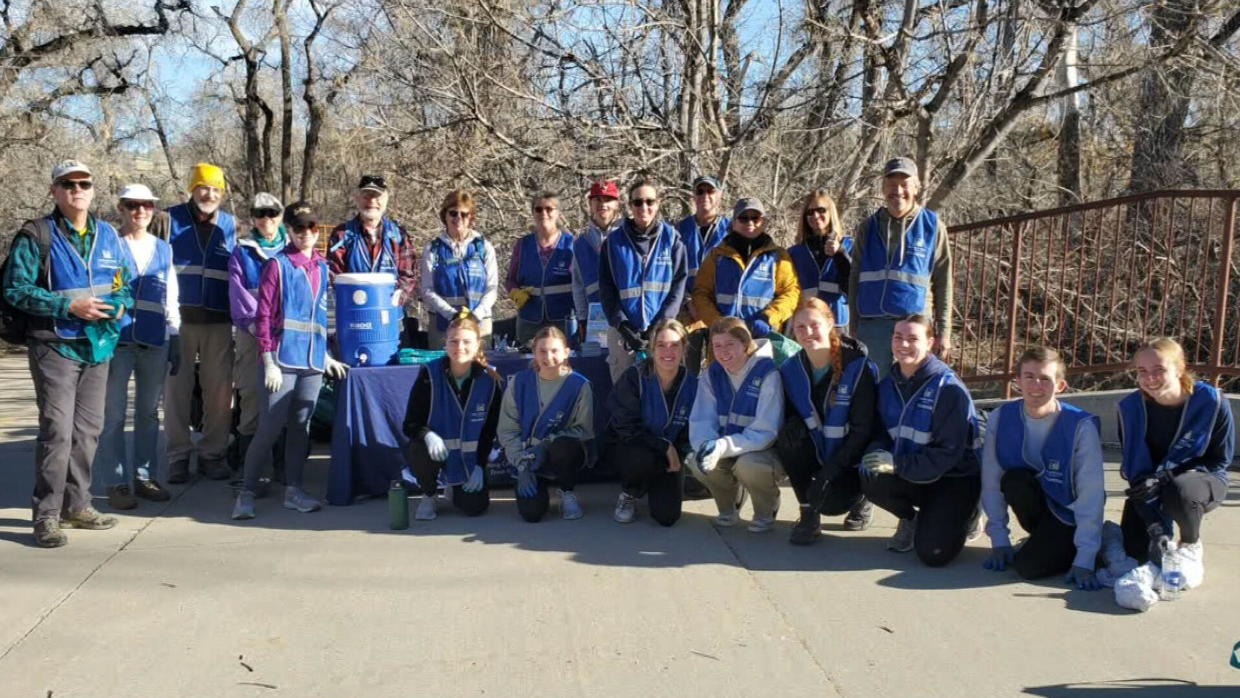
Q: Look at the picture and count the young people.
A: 8